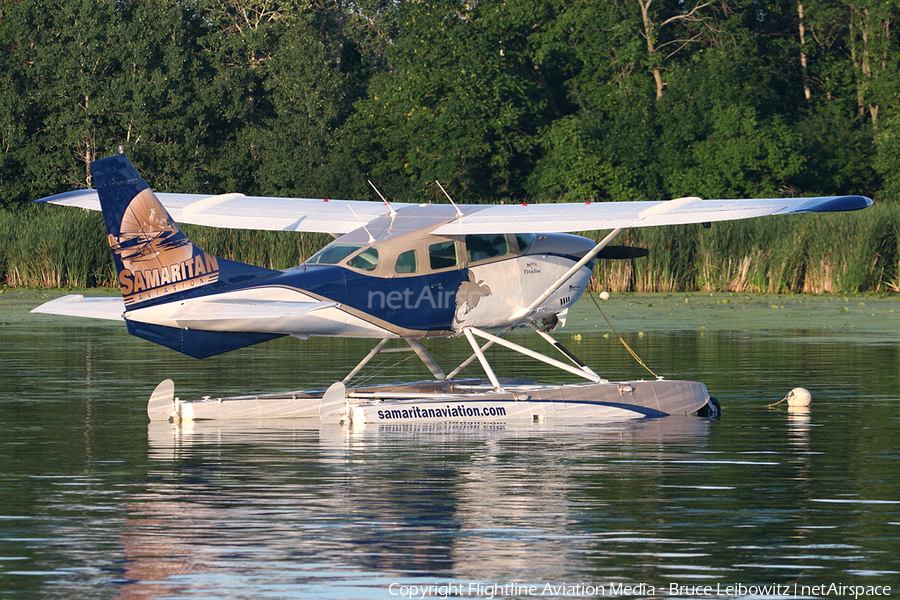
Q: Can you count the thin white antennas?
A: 3